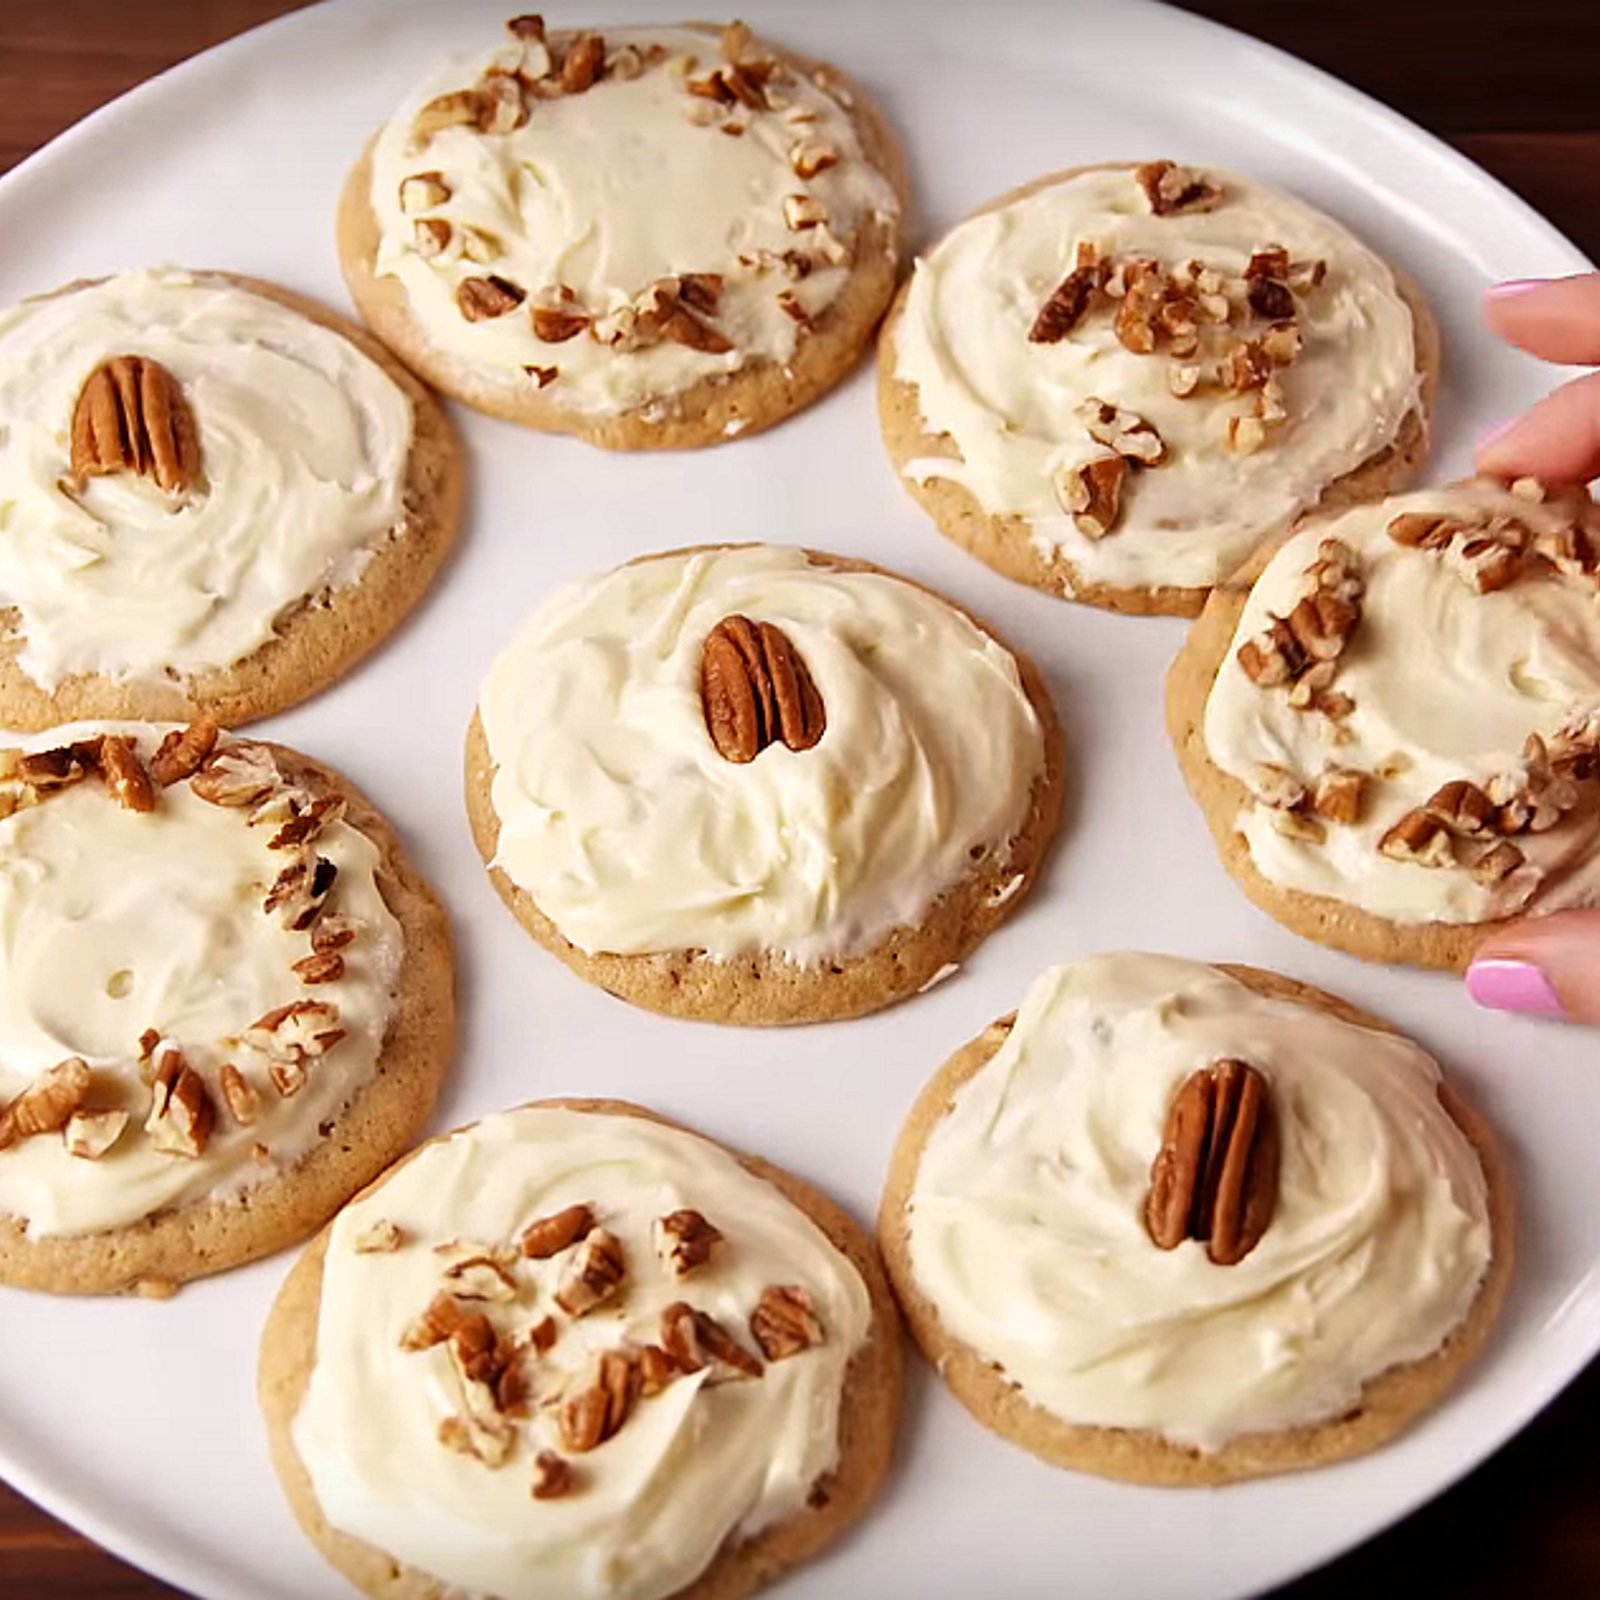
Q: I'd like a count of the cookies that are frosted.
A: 8